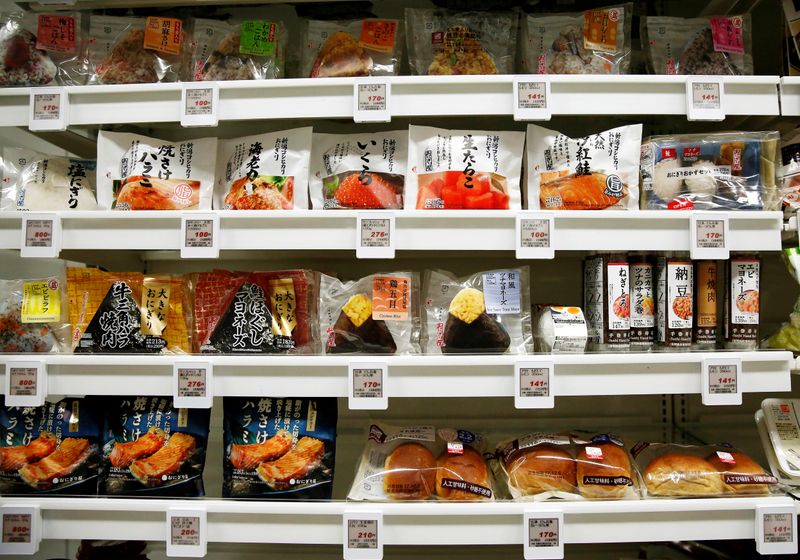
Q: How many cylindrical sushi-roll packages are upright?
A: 5